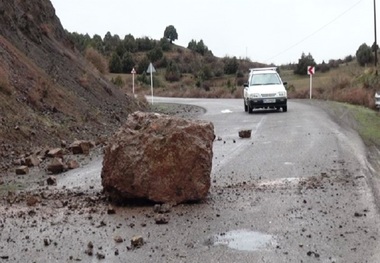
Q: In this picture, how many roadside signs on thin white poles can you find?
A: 3